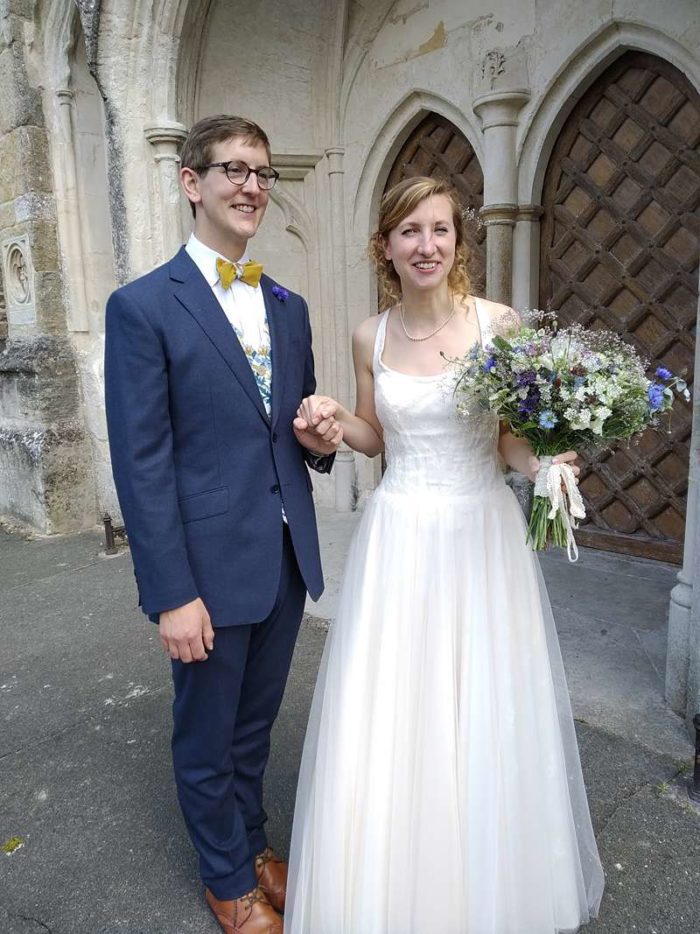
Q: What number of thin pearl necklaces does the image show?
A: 1